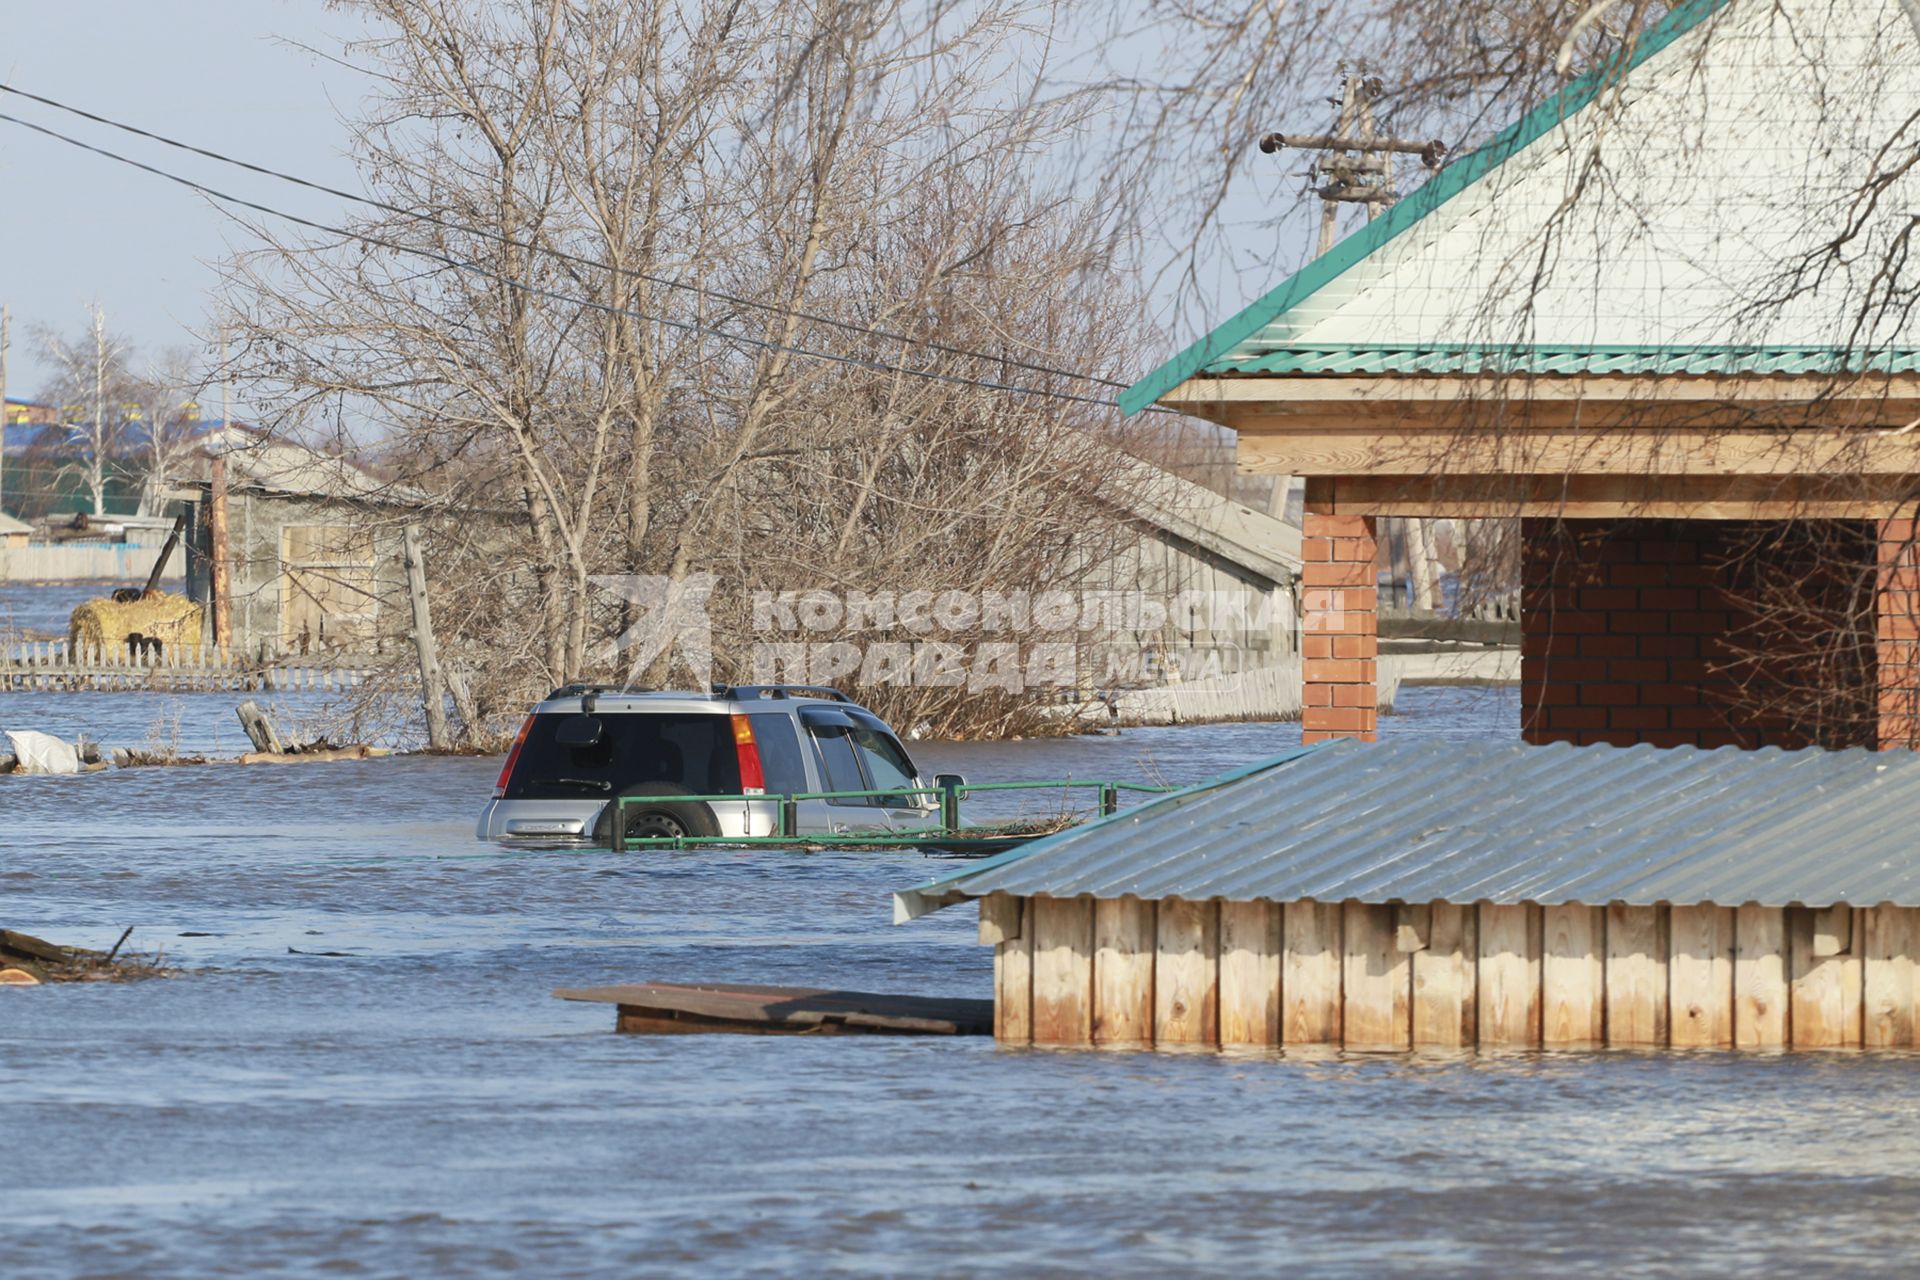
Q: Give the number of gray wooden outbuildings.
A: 2